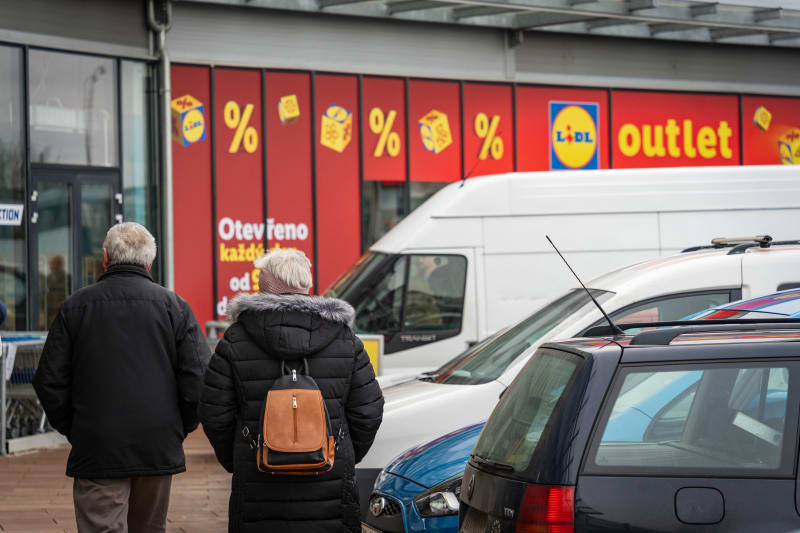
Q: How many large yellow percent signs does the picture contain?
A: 3